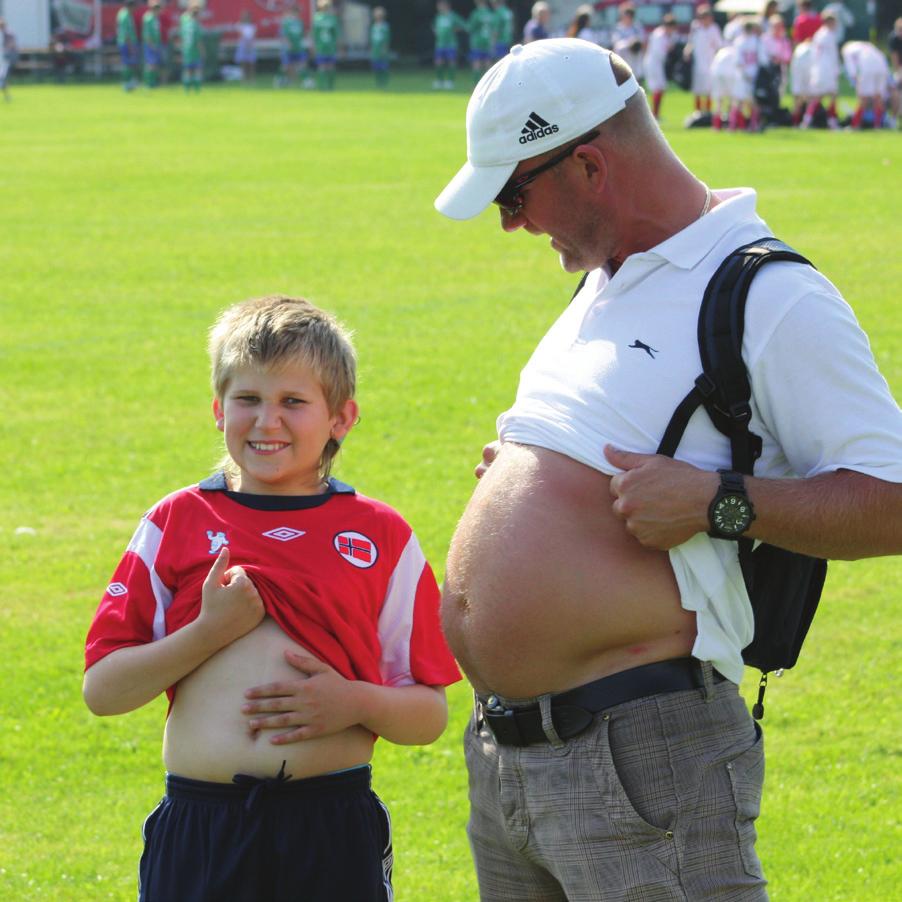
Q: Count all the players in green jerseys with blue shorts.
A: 9